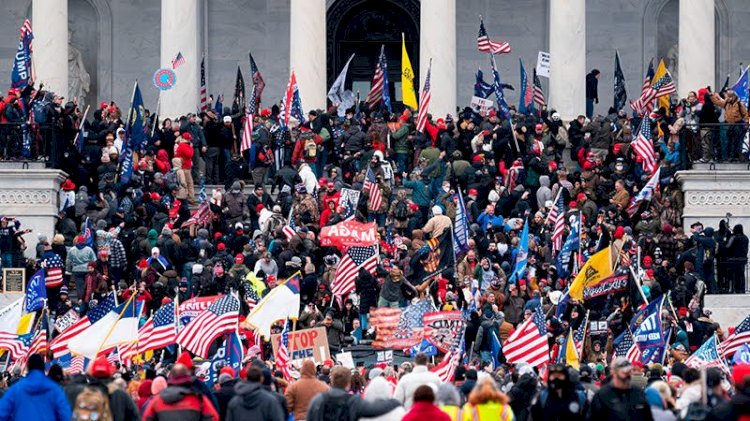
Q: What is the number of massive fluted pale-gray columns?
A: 6